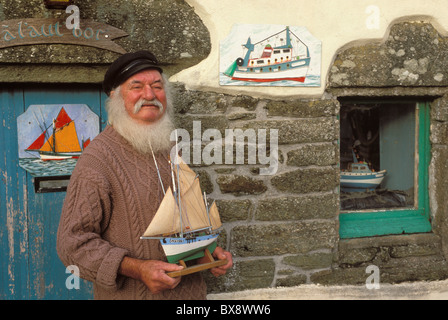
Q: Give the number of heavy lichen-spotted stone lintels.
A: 2